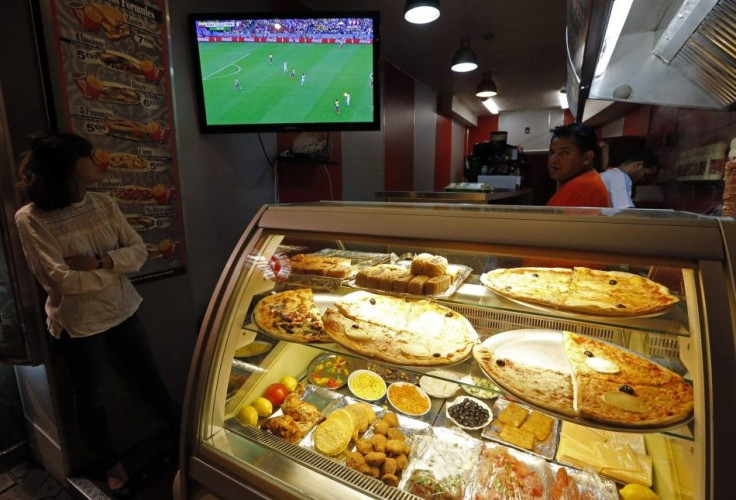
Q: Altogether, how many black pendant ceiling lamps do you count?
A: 3